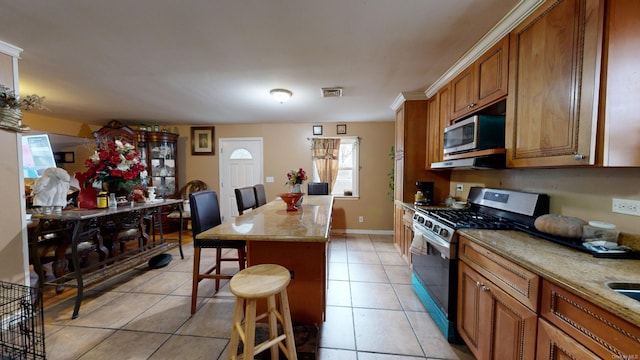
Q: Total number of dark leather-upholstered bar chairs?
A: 4